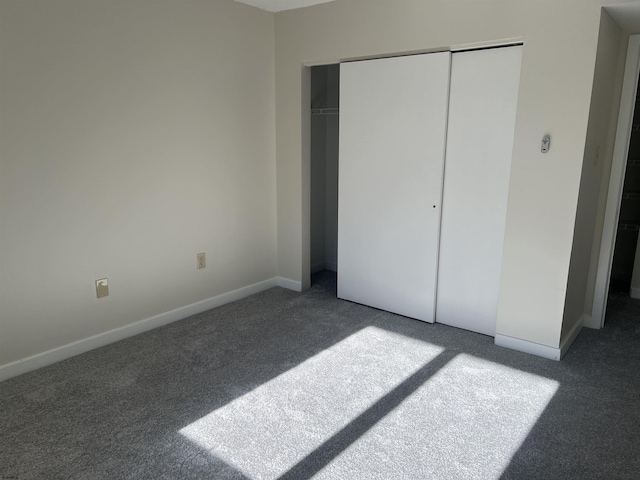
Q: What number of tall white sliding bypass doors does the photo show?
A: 2